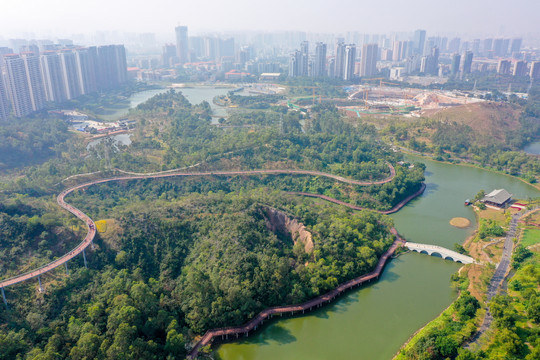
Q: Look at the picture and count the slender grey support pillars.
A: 5